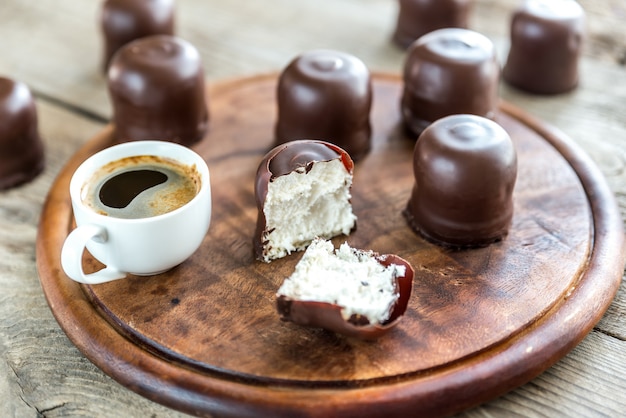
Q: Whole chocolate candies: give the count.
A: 8